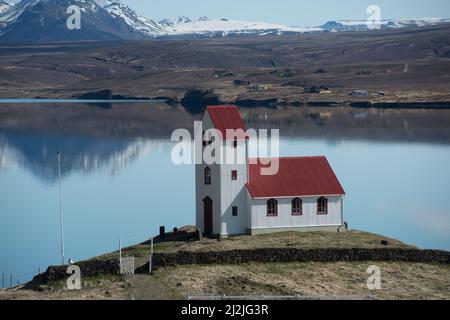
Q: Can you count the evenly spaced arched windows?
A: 3